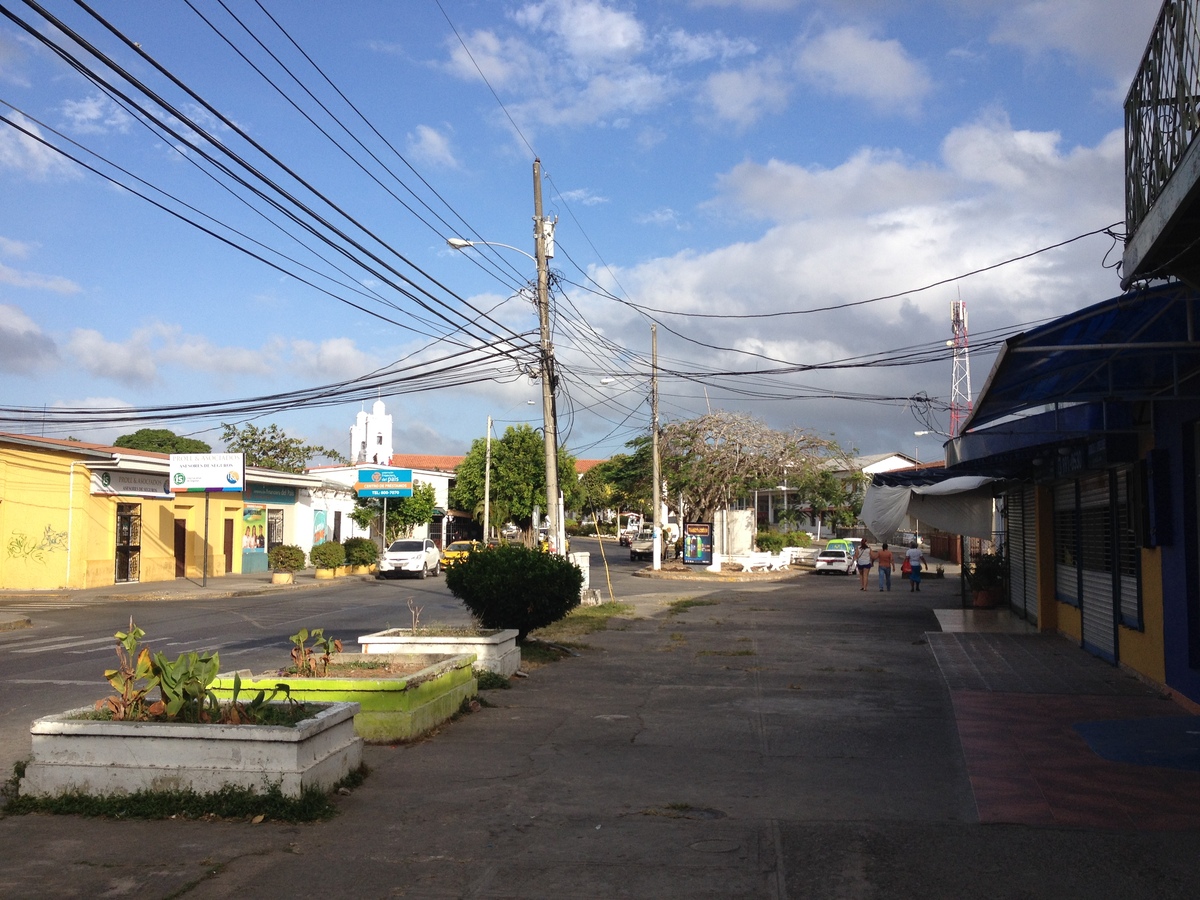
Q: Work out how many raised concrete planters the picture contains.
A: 3